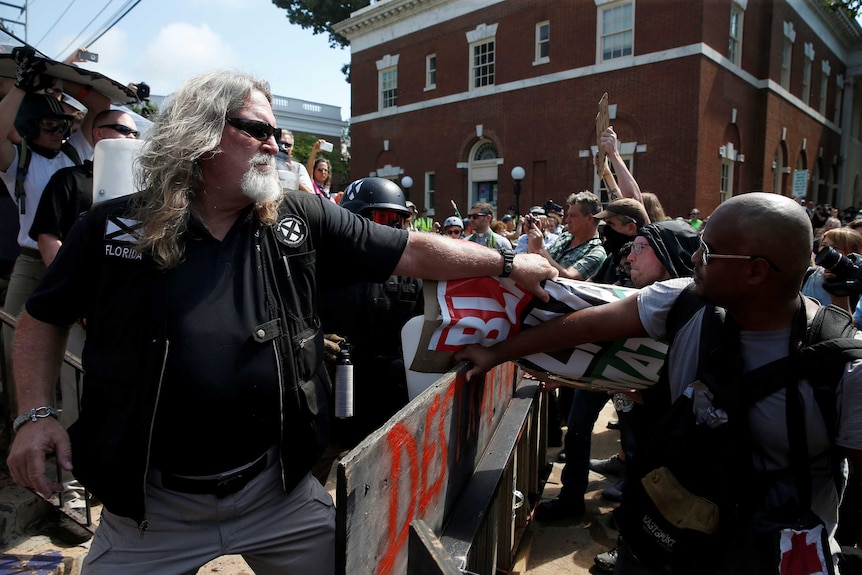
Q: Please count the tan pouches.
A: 1